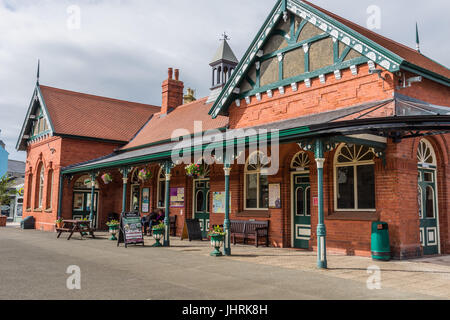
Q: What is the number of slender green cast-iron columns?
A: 5